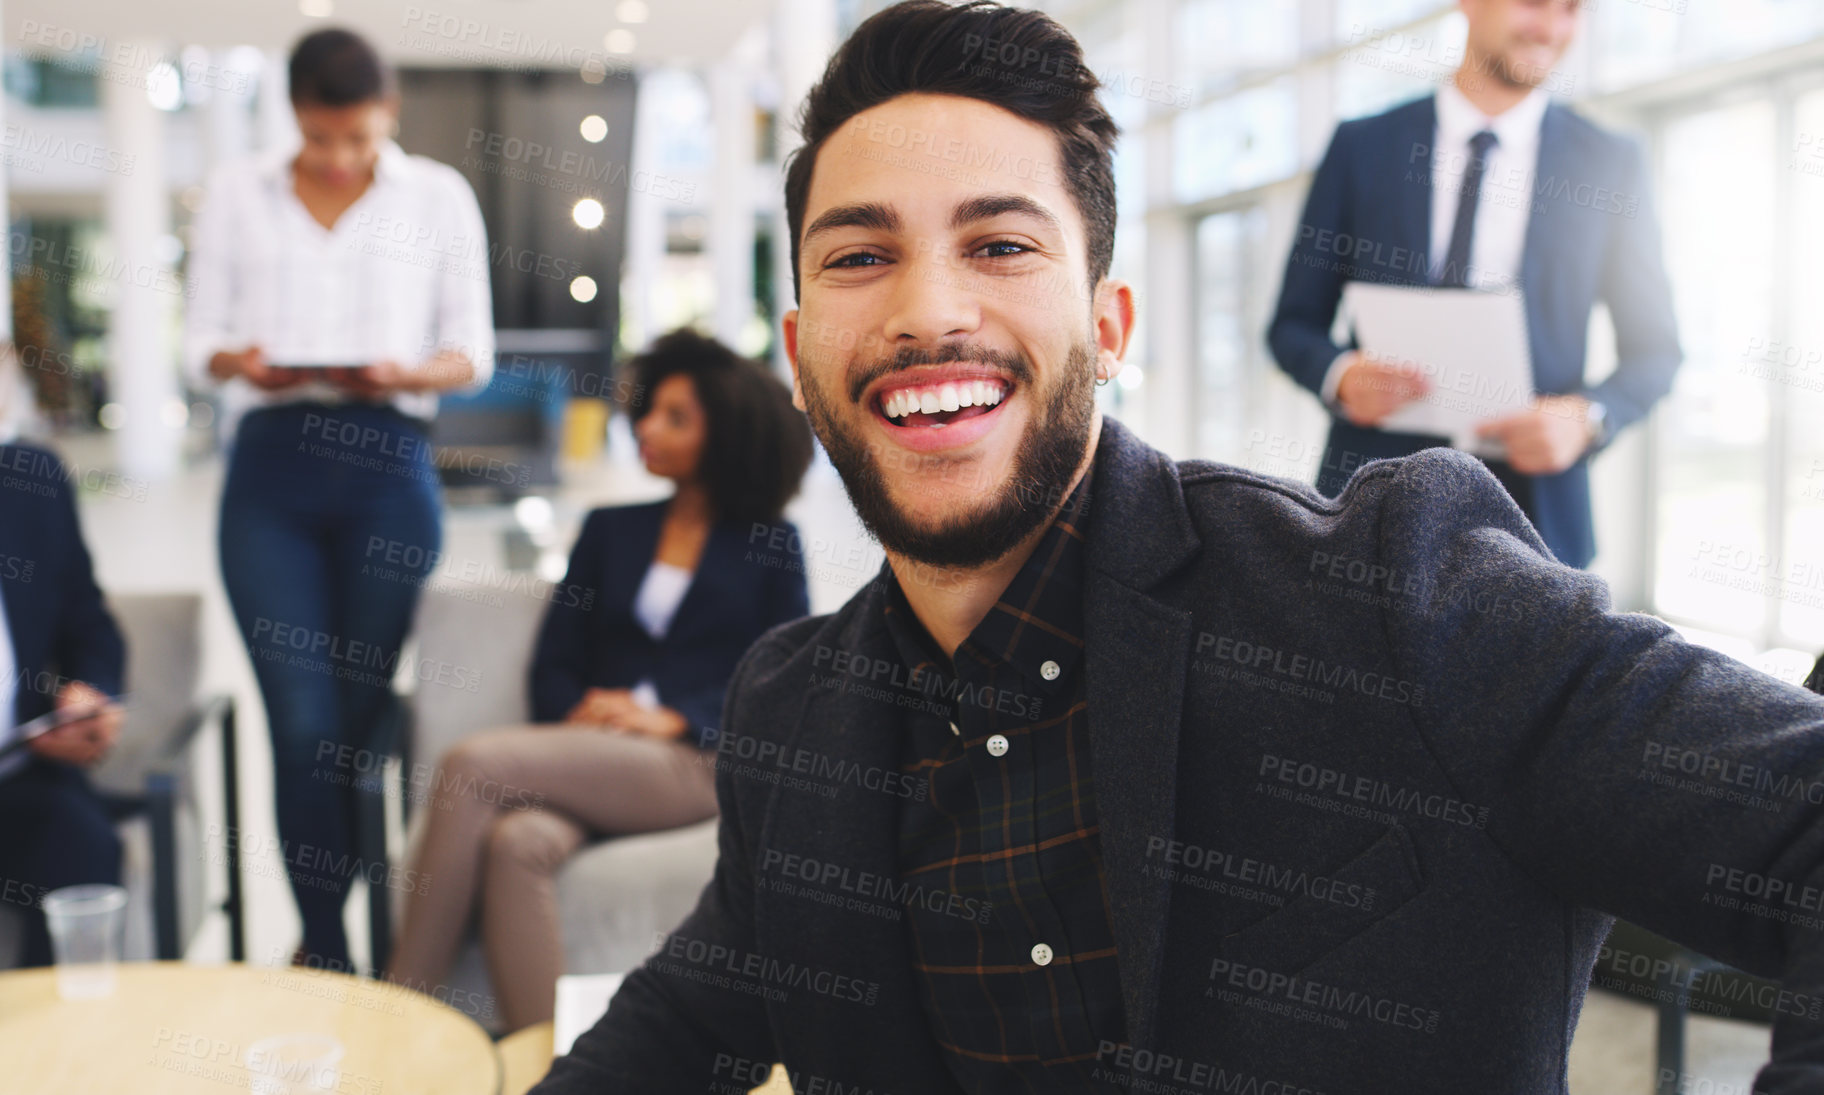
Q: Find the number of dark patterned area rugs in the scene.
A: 0